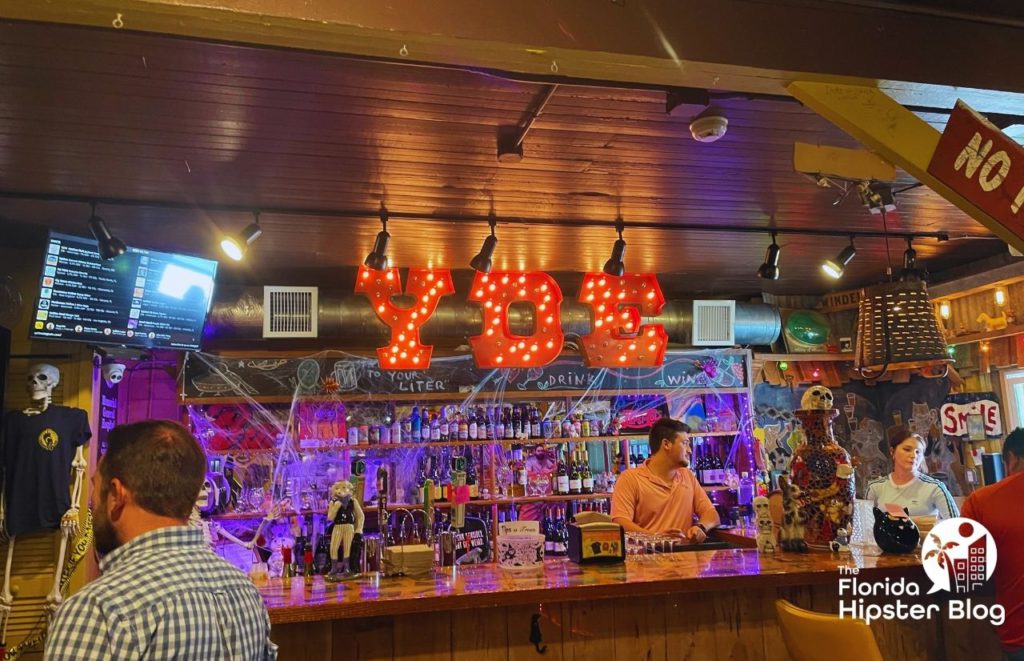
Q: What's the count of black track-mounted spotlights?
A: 8